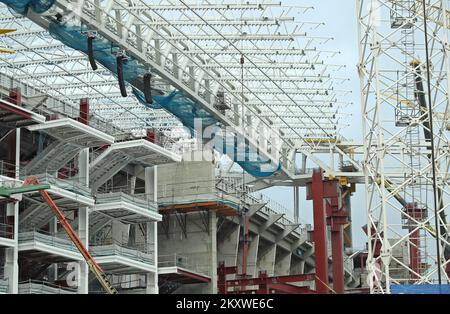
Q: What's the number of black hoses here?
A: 3